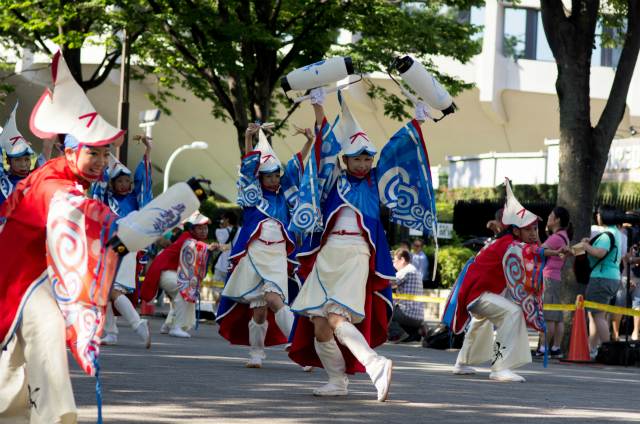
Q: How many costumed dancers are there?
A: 7